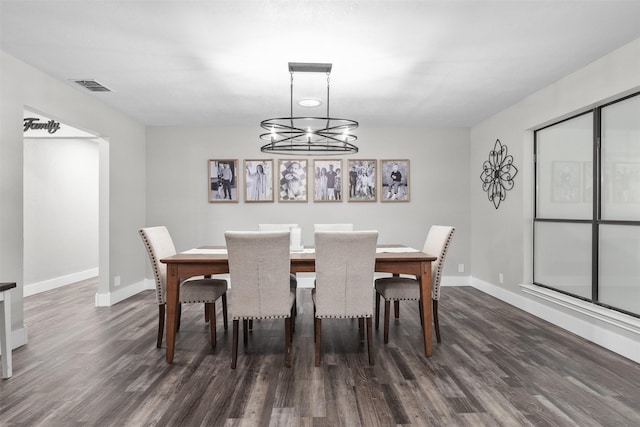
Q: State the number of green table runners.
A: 0